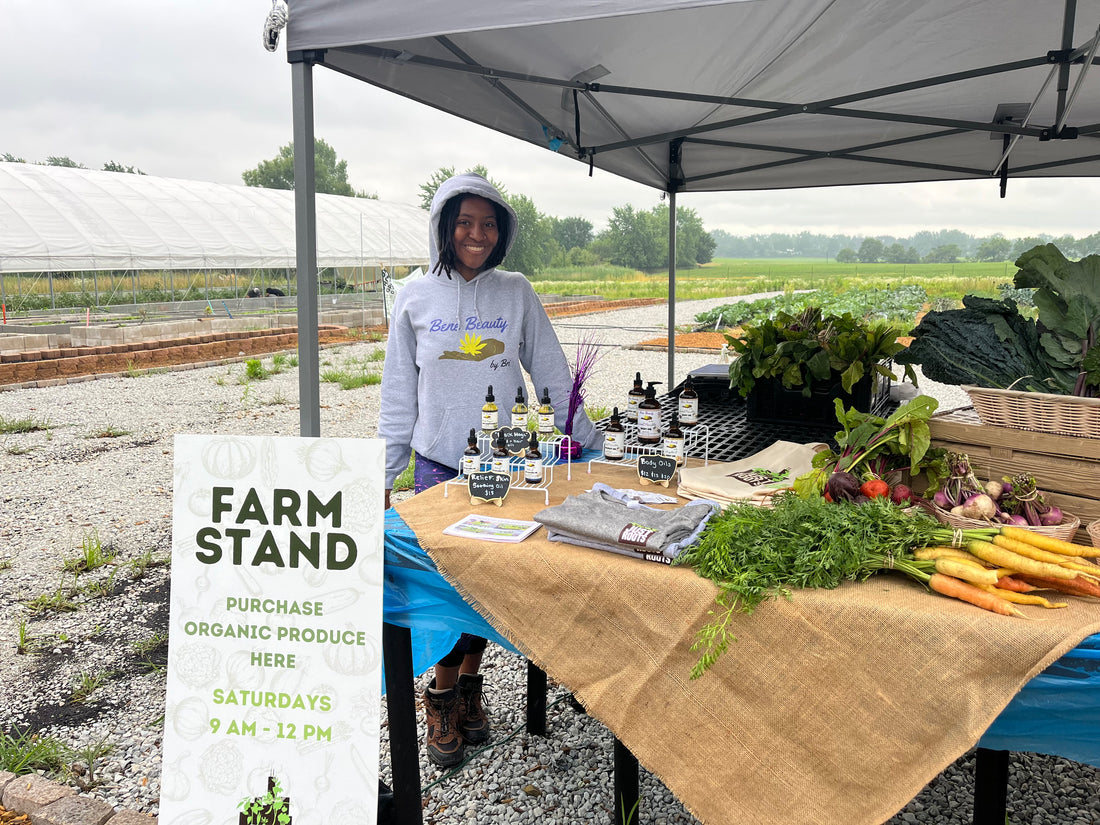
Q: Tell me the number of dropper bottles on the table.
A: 10